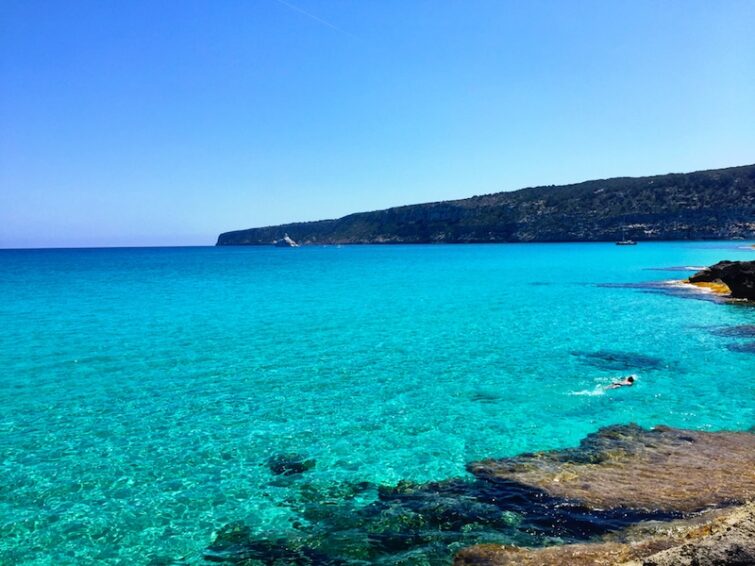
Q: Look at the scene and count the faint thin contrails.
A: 1